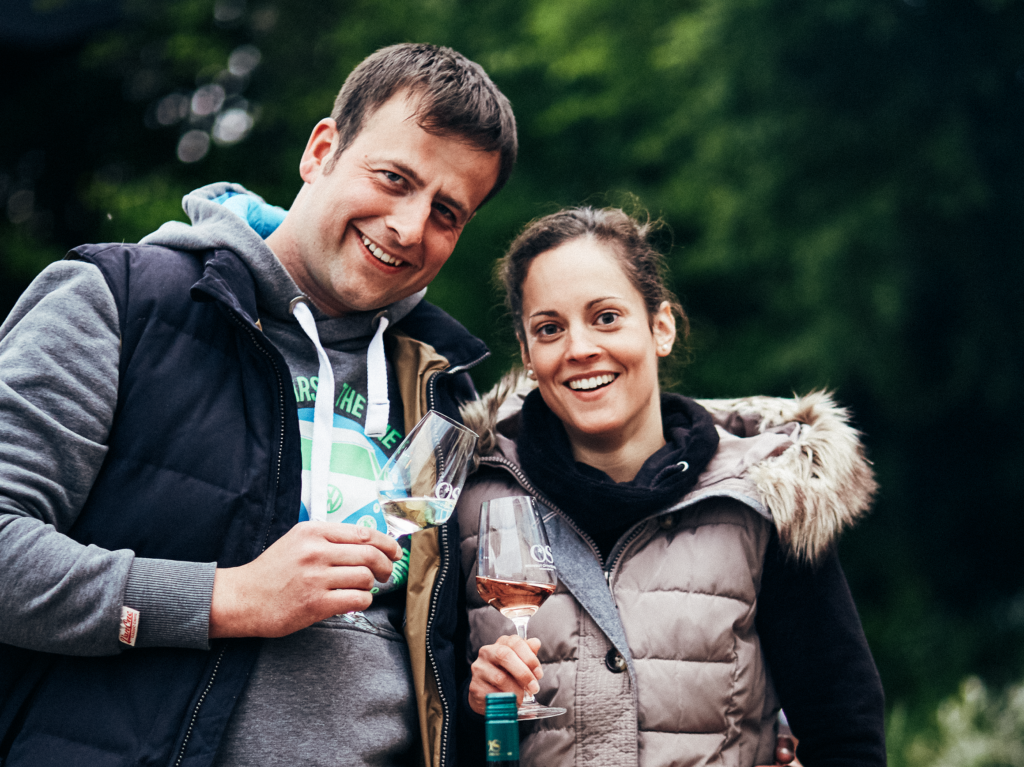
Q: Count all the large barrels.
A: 0